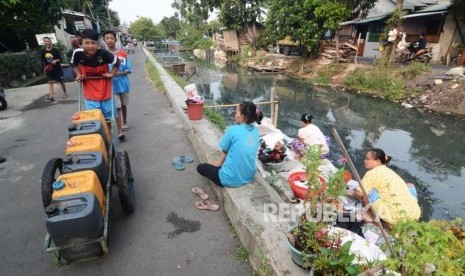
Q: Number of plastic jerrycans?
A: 6